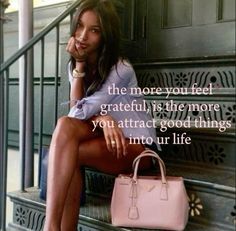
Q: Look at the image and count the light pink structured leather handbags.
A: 1